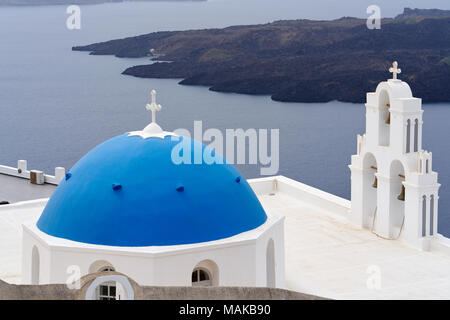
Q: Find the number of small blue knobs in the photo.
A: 4